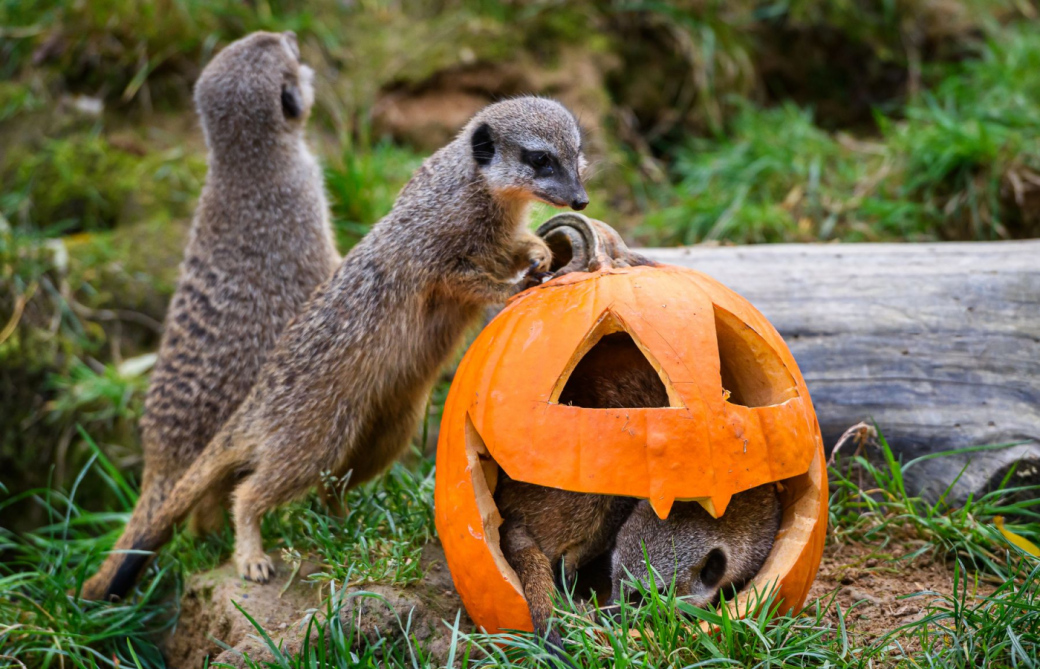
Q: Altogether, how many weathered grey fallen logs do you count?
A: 1